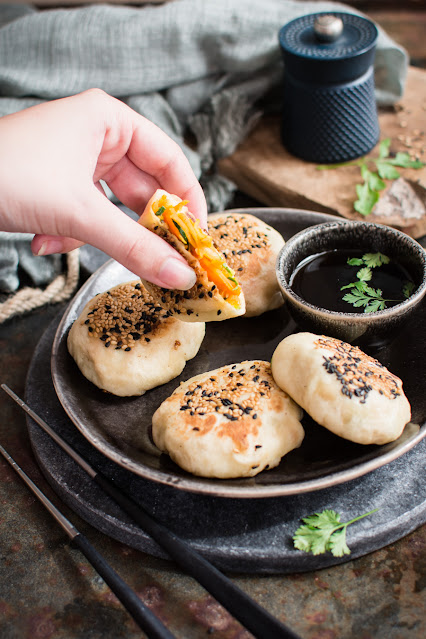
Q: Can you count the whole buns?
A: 4